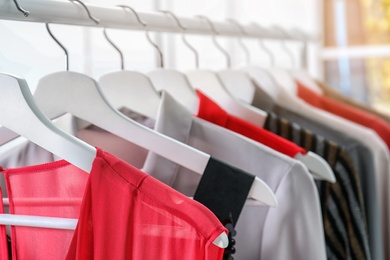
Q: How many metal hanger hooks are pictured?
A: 9